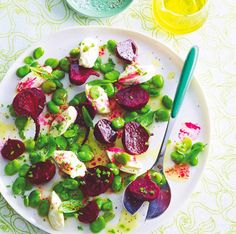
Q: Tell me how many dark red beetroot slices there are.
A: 12